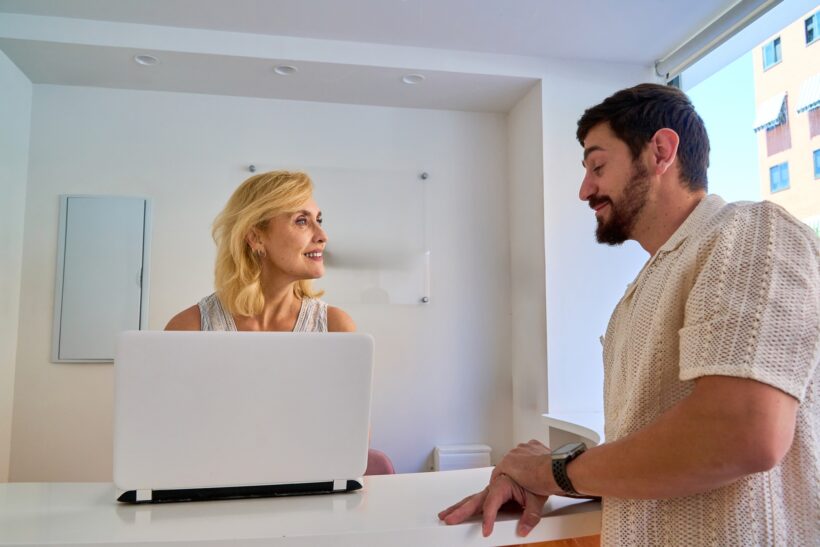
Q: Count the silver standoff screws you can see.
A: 3